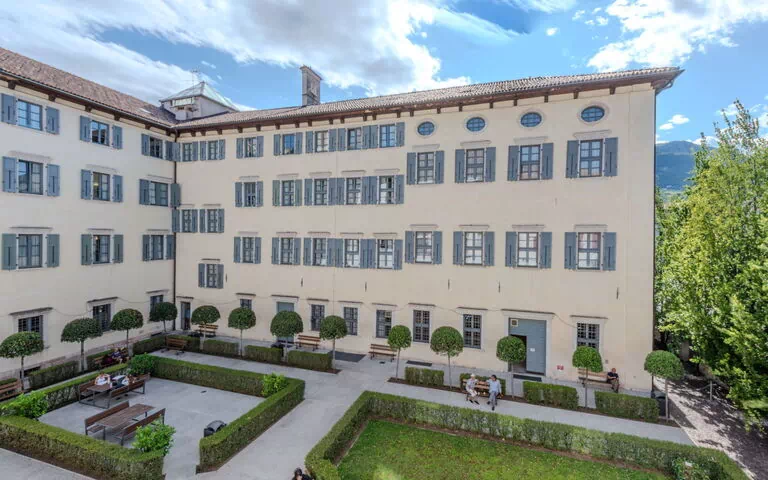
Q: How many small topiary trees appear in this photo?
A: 13